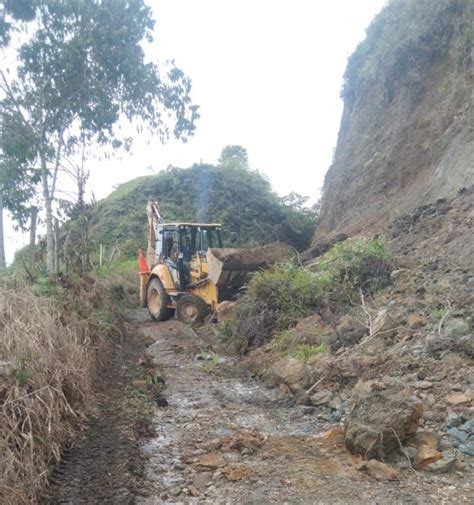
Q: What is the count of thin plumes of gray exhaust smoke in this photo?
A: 1